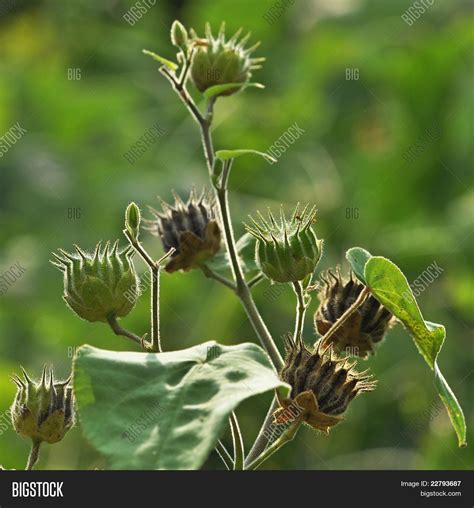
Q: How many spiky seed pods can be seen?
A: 7